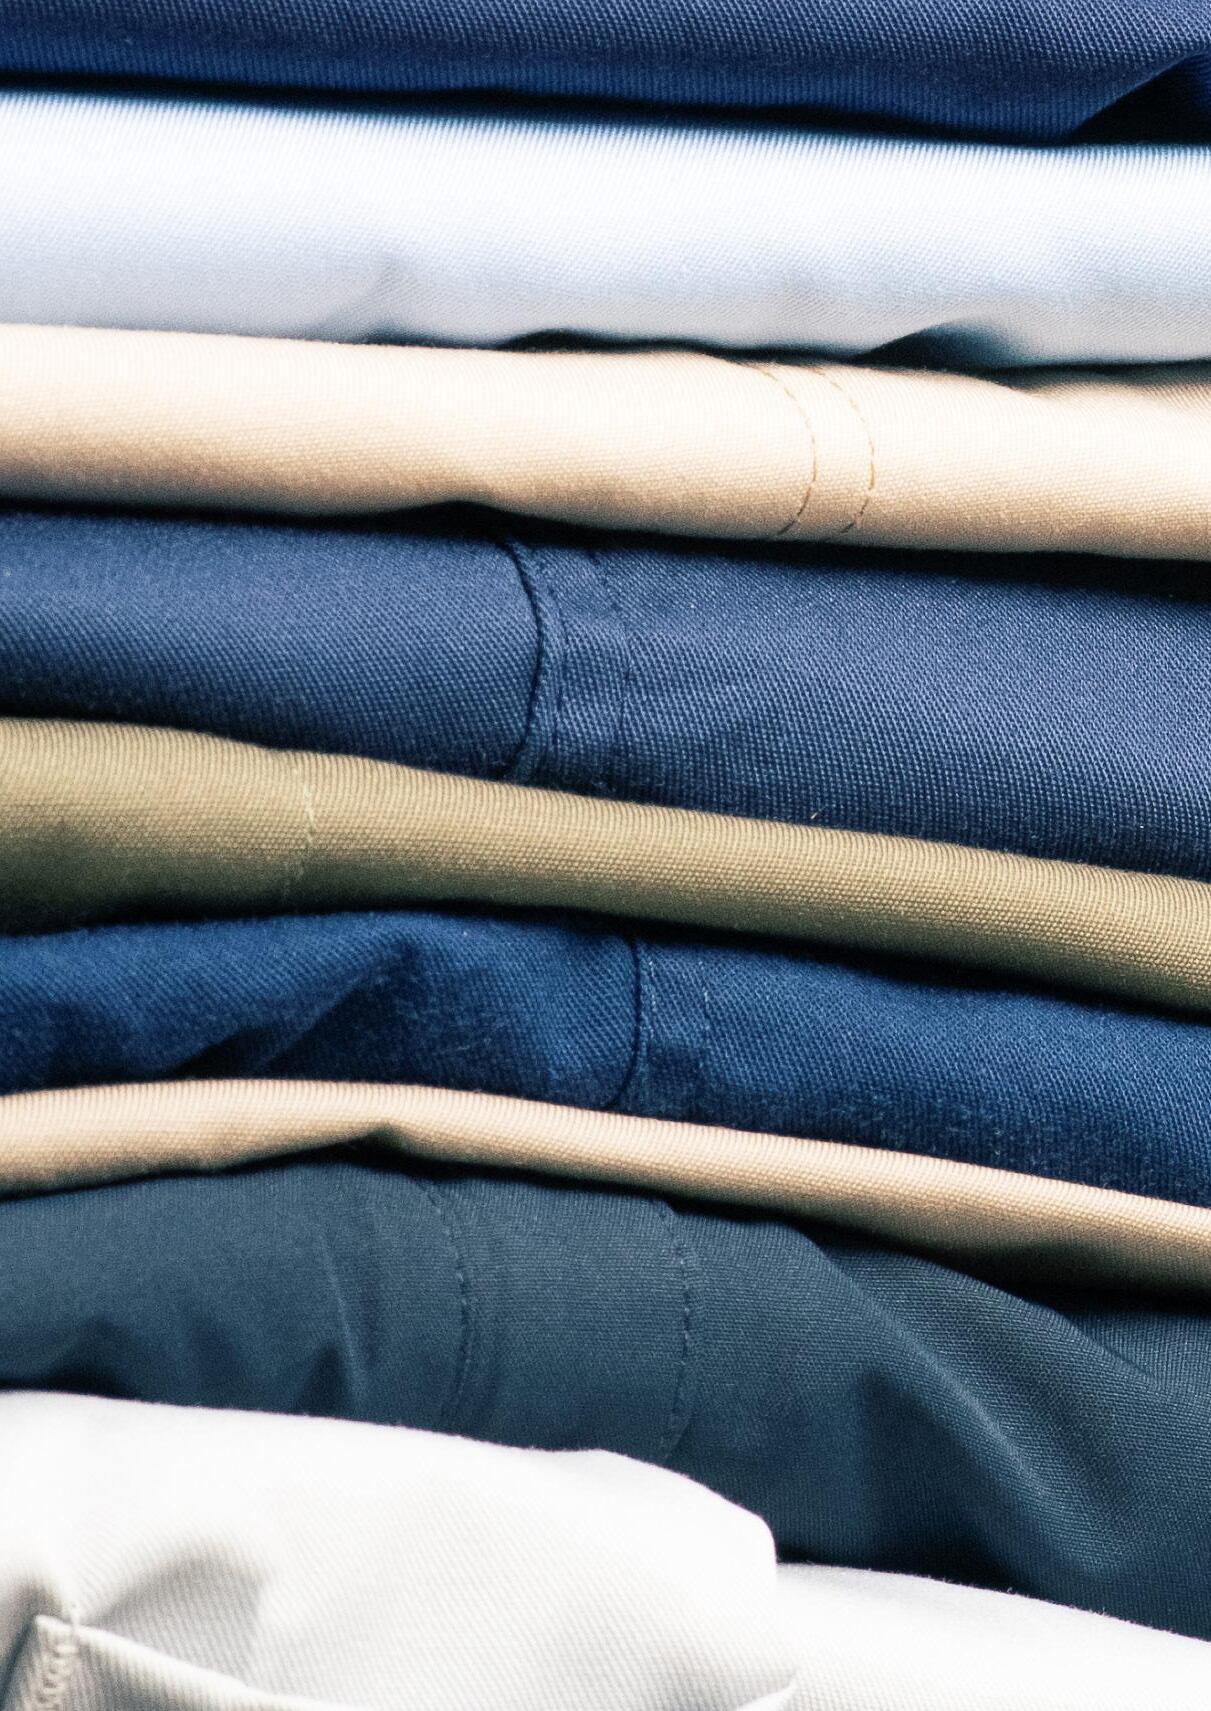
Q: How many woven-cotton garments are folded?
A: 9